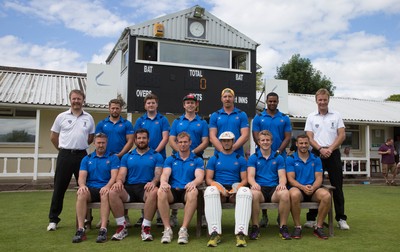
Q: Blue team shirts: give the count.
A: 11